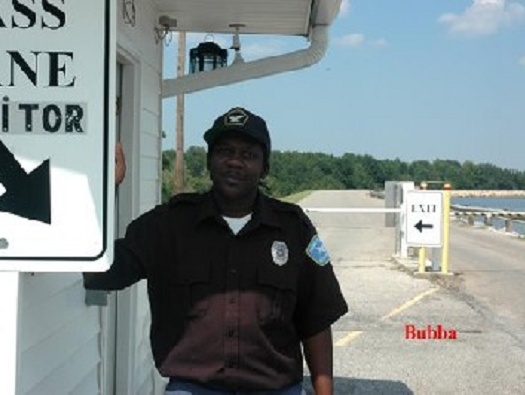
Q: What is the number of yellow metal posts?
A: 2